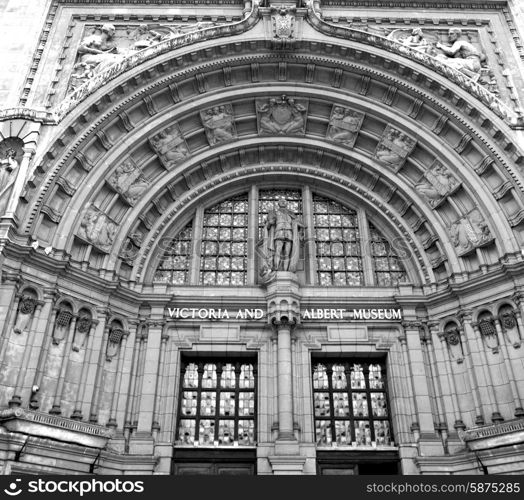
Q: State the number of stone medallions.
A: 9